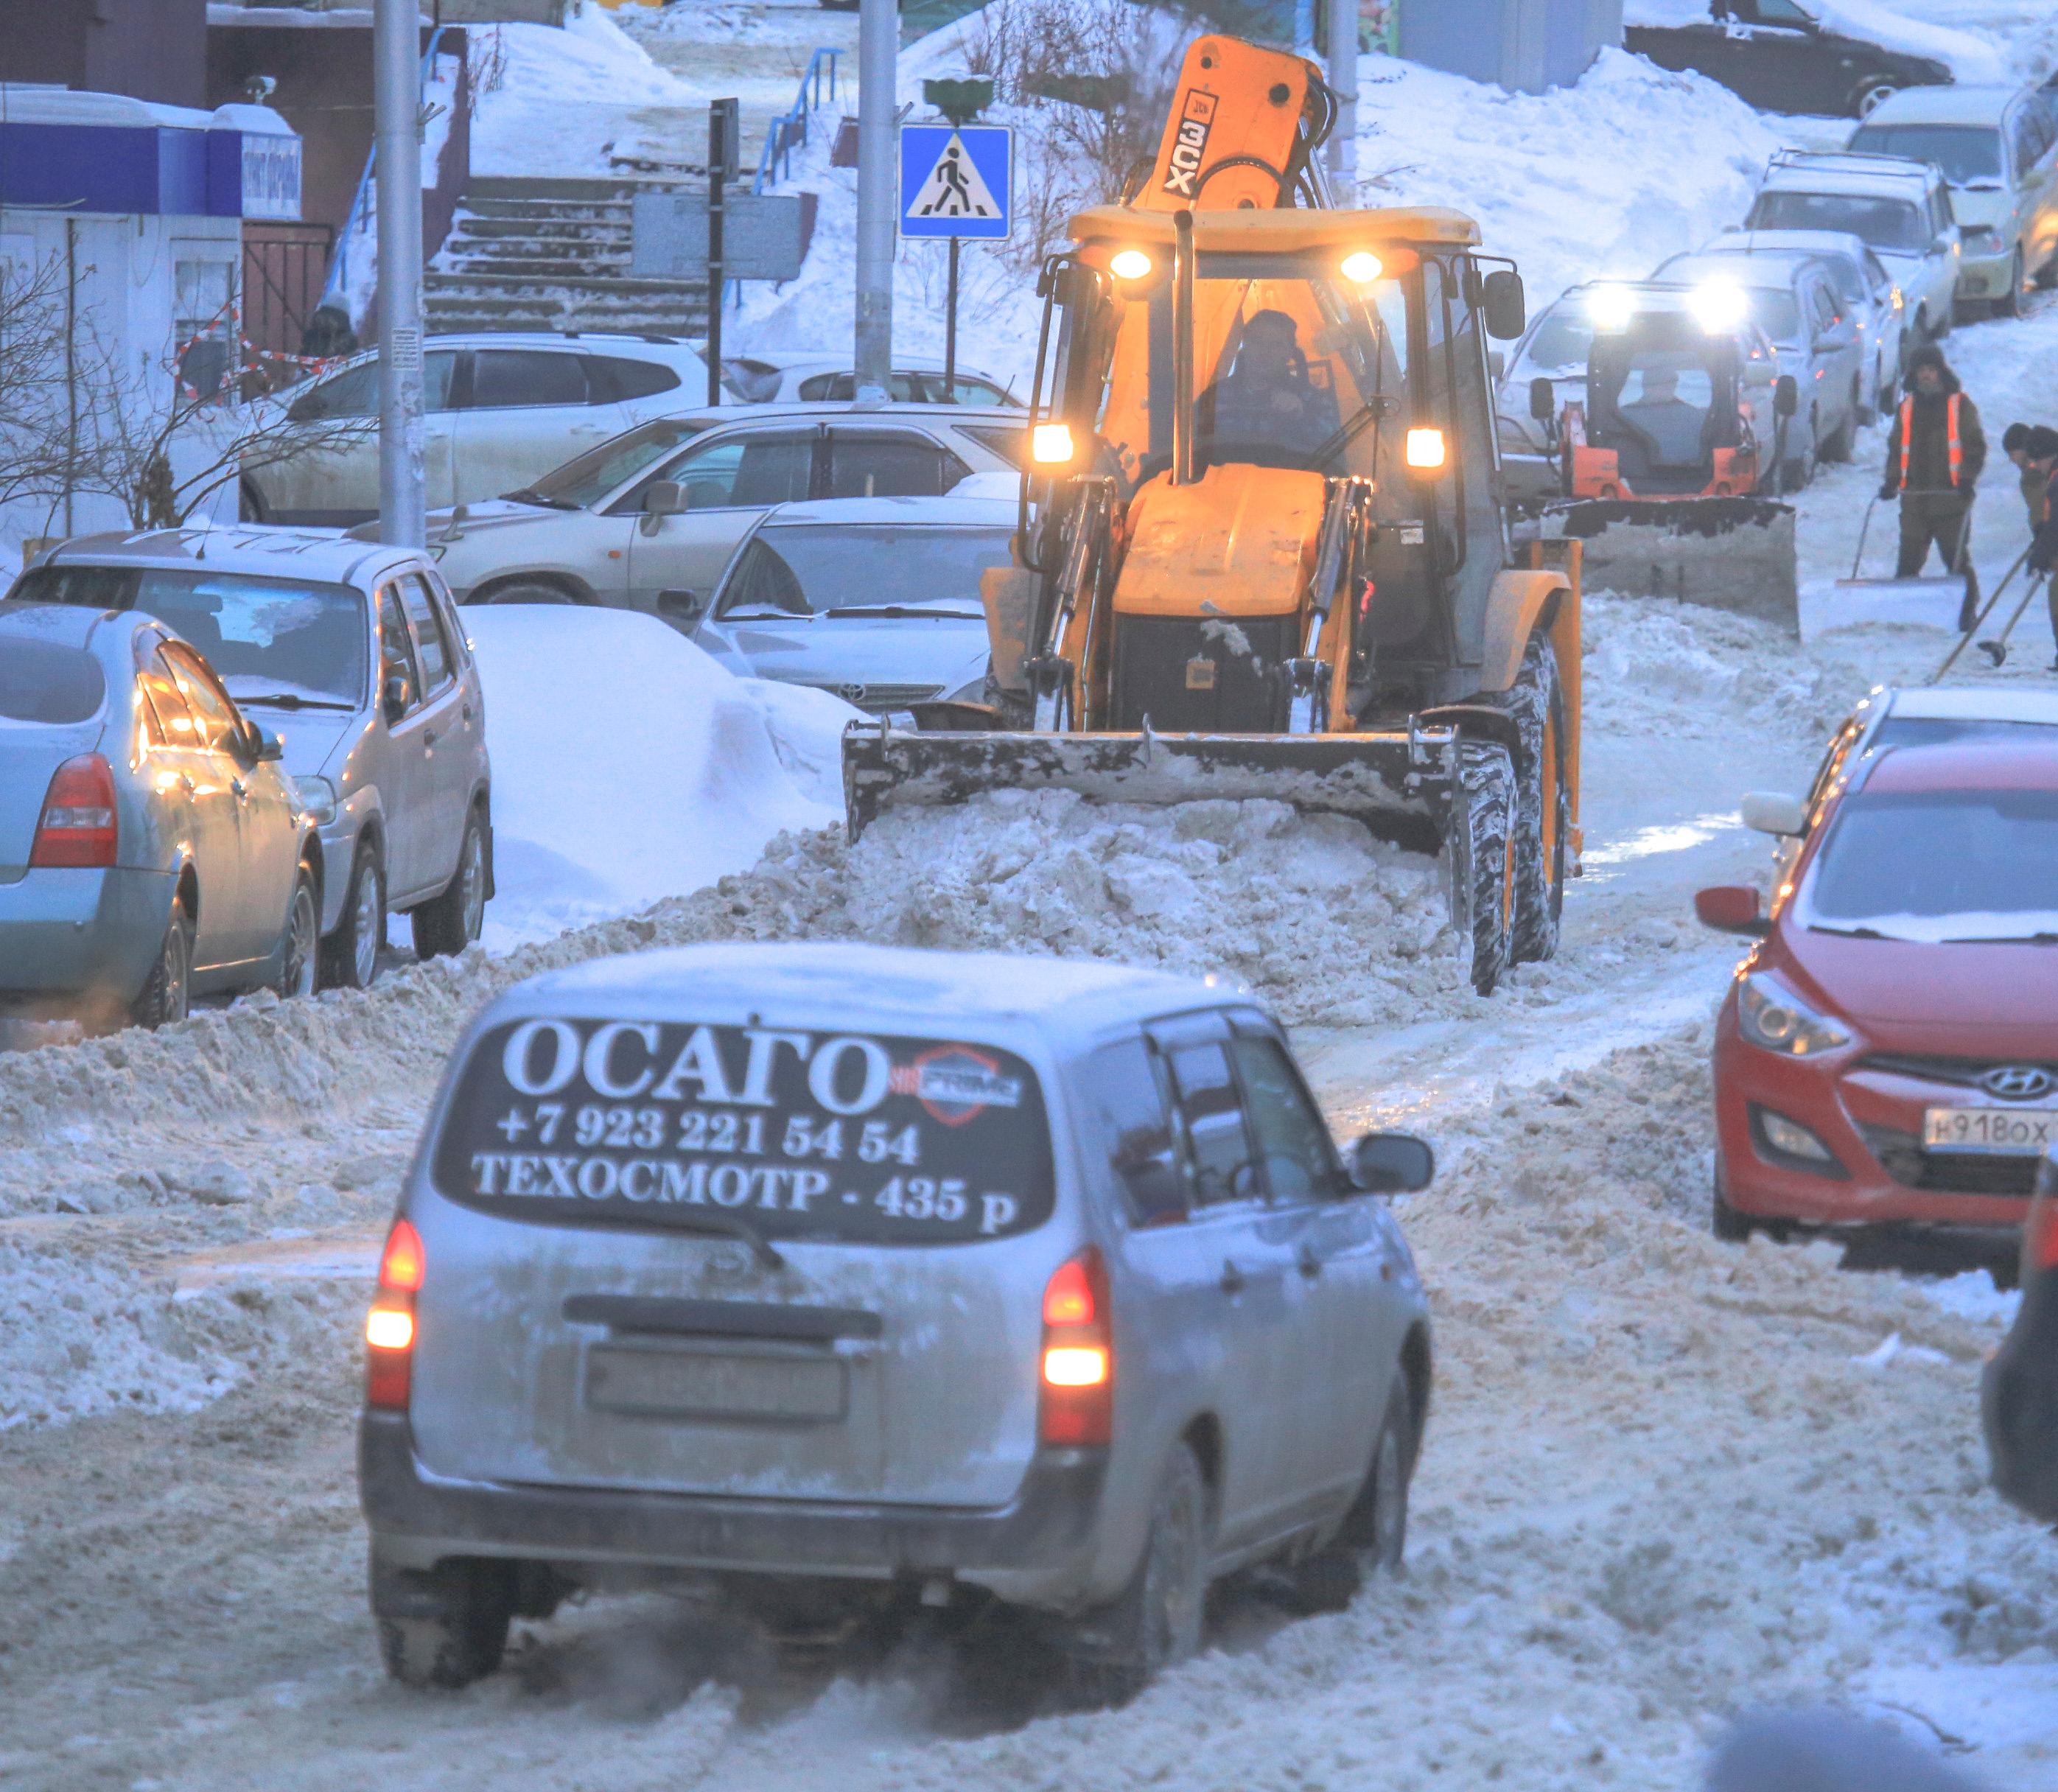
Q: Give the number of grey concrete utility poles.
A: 3